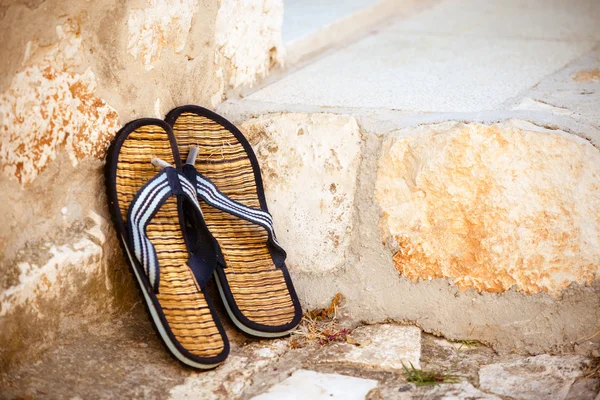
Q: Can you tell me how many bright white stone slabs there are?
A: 1